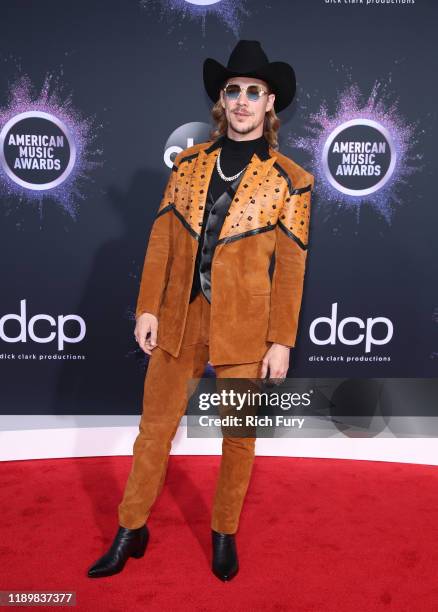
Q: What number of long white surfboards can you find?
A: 0